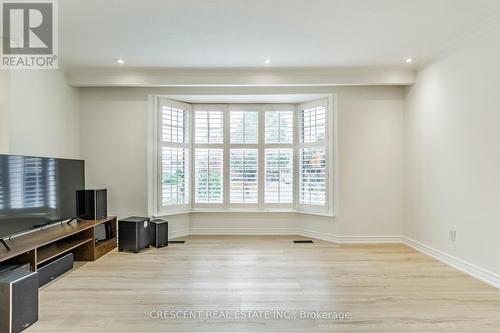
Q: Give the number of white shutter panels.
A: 5